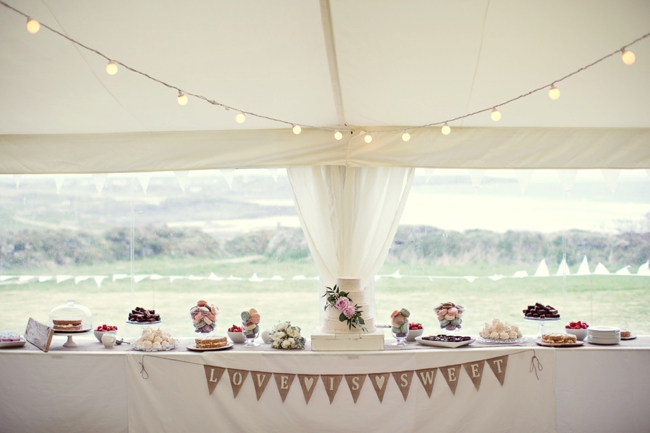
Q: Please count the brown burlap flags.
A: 13